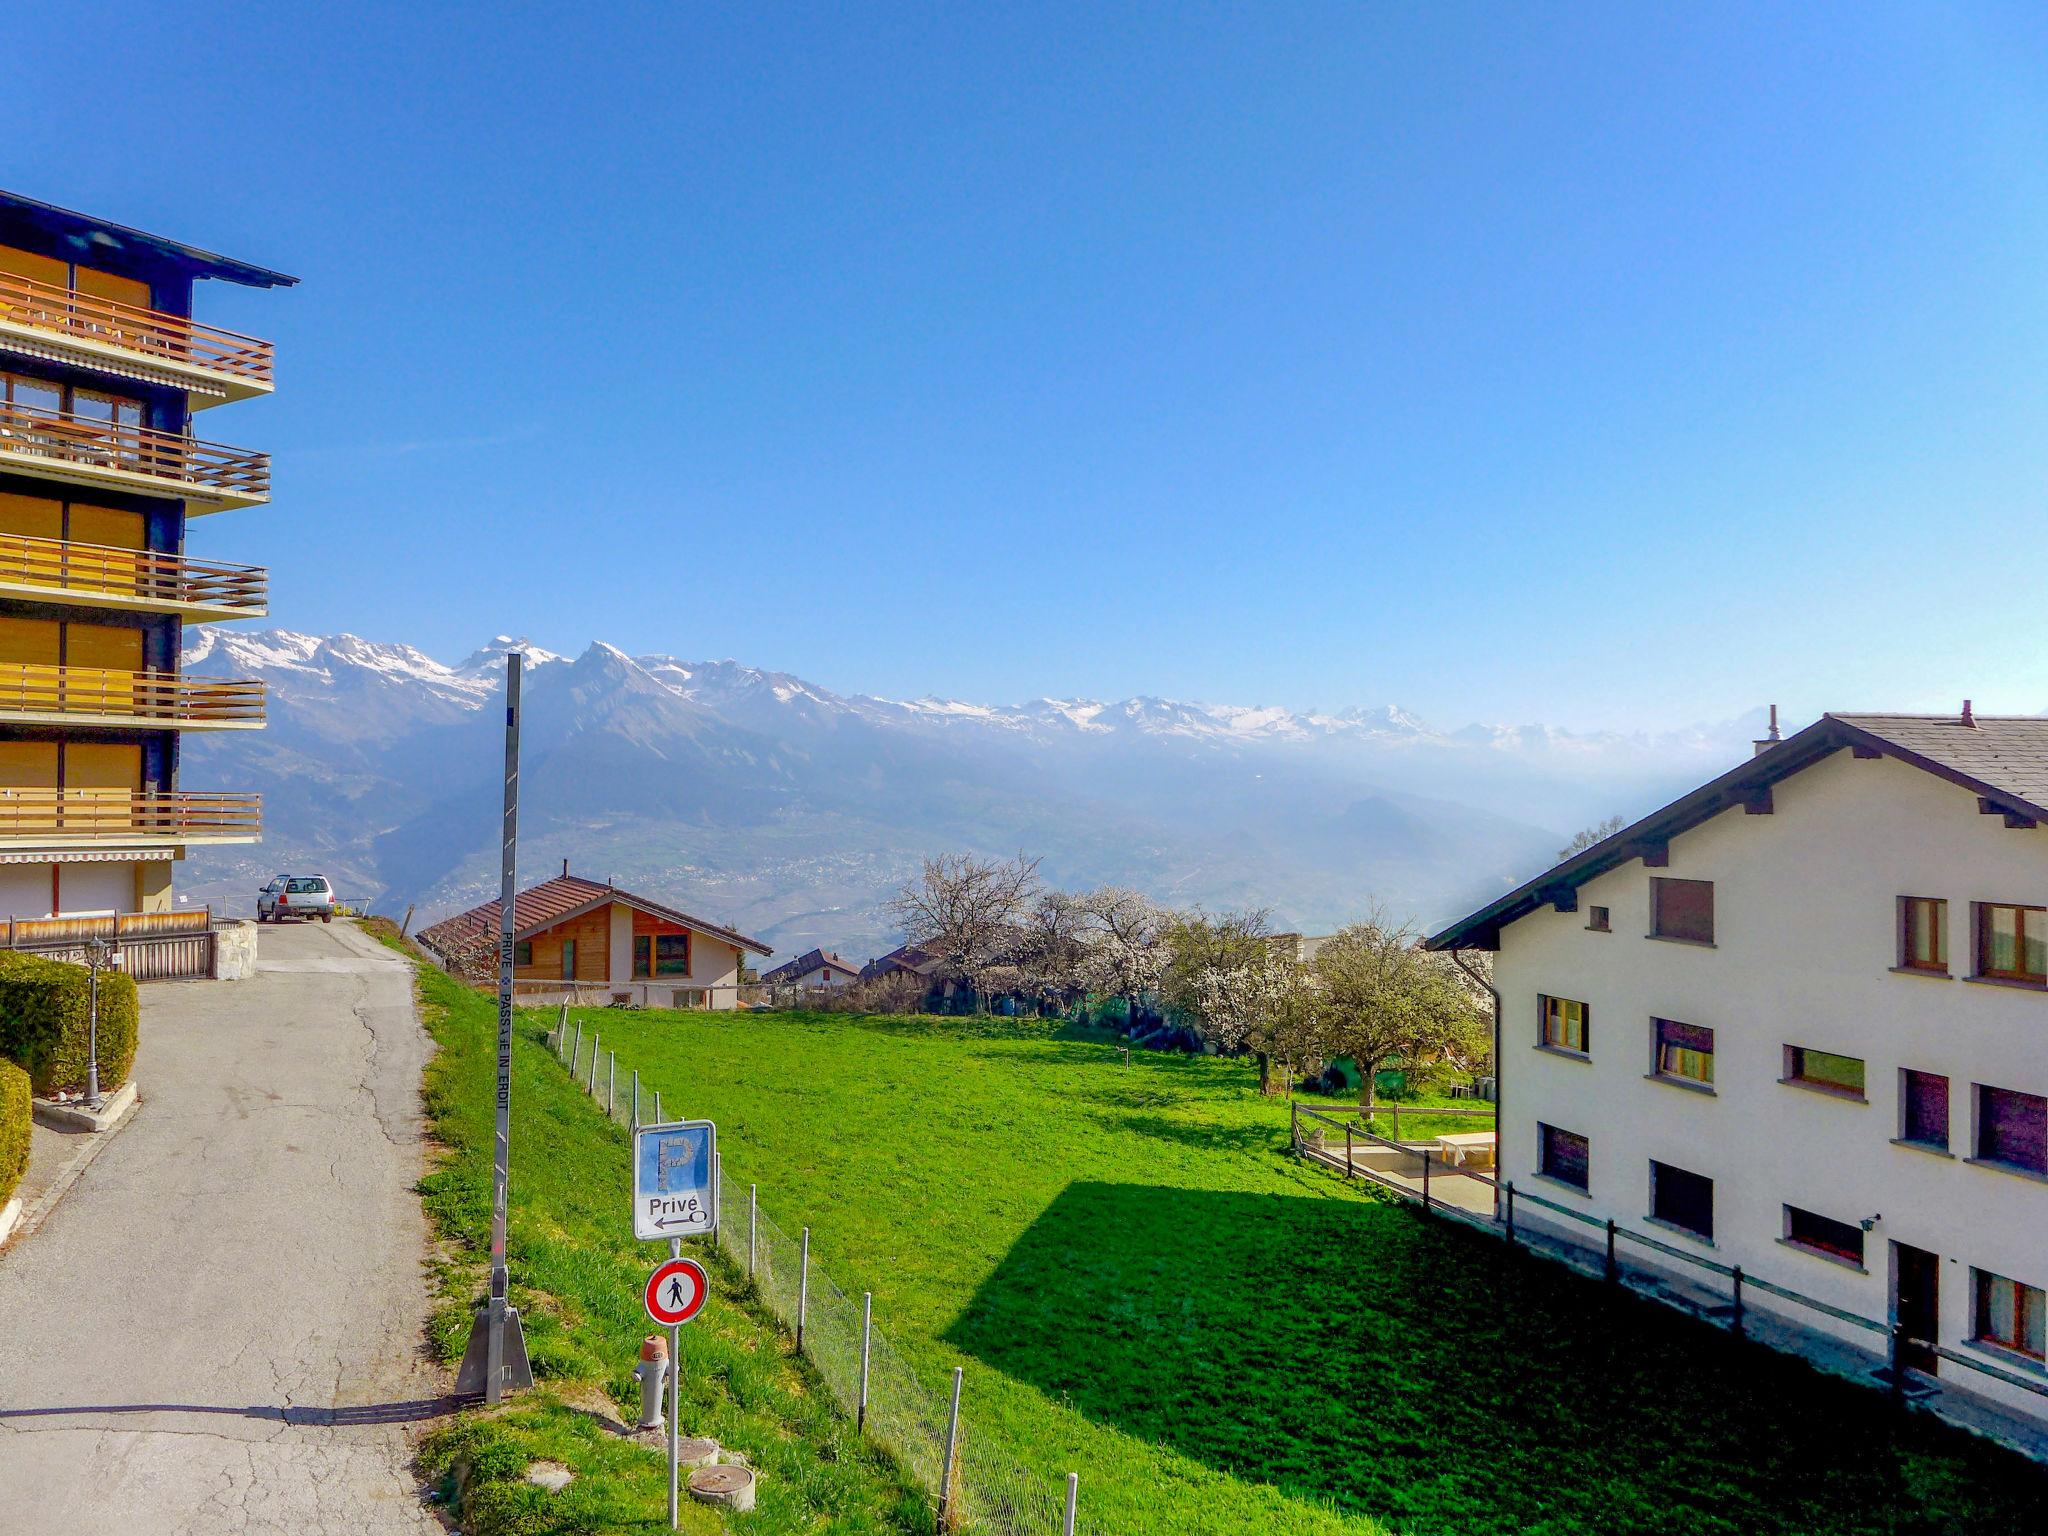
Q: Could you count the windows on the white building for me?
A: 13